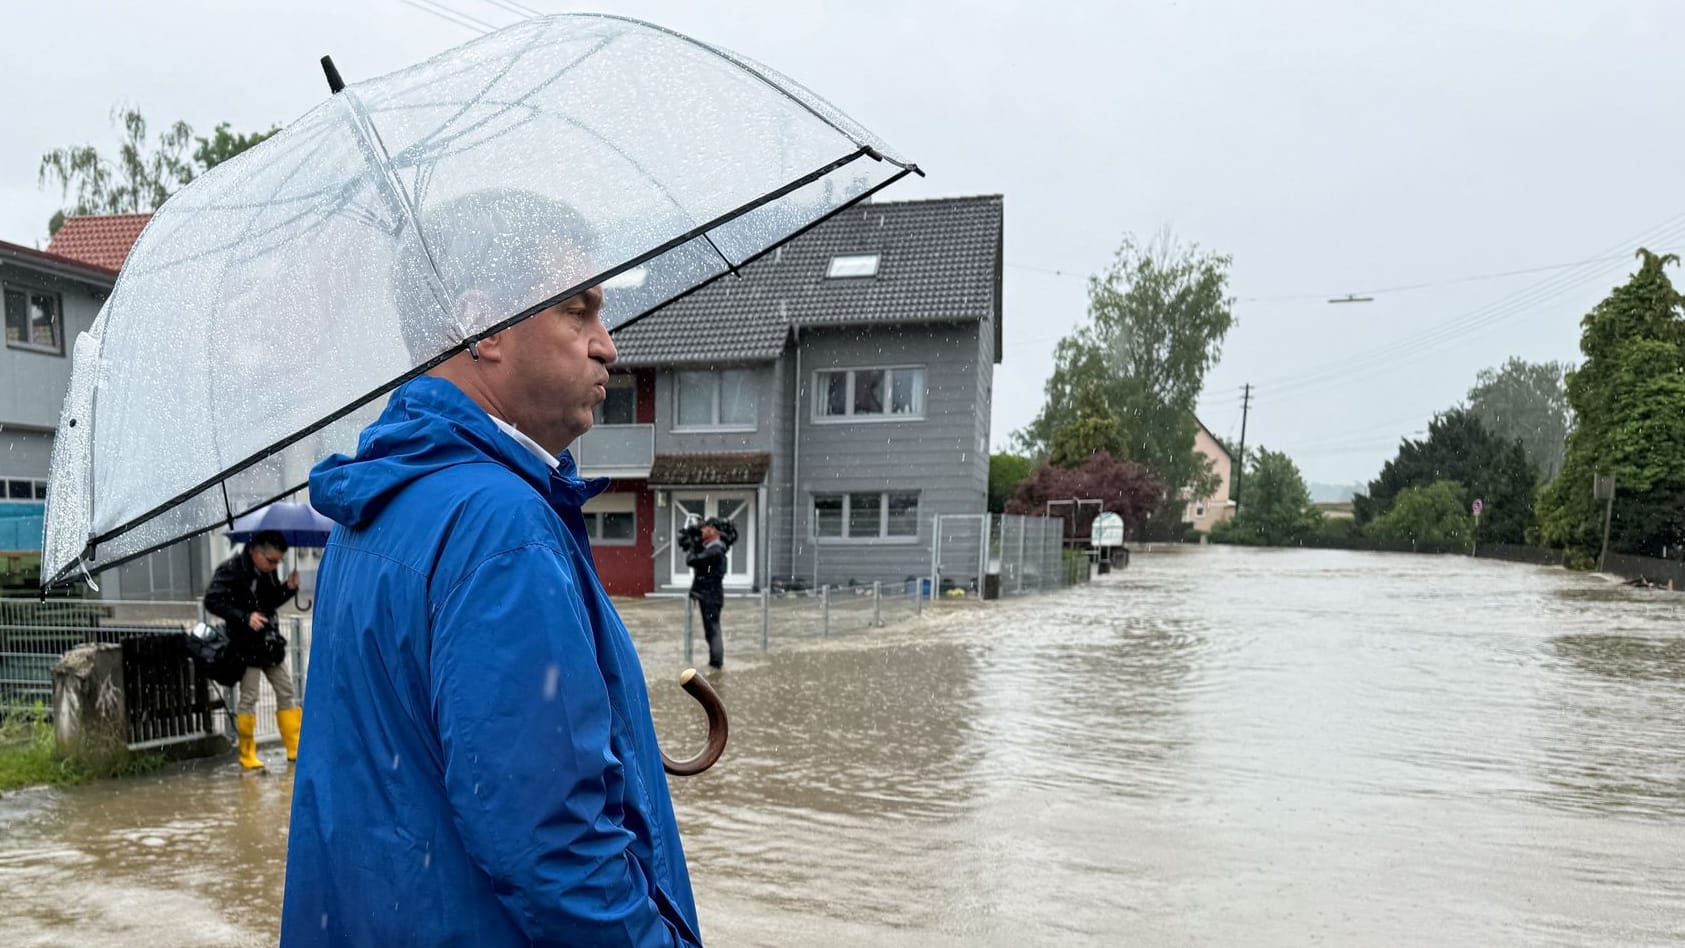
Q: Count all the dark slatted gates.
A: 1